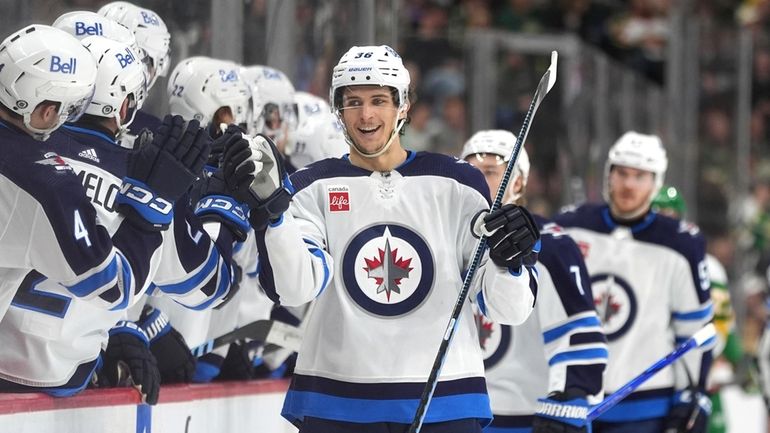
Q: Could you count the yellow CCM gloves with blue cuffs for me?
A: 0